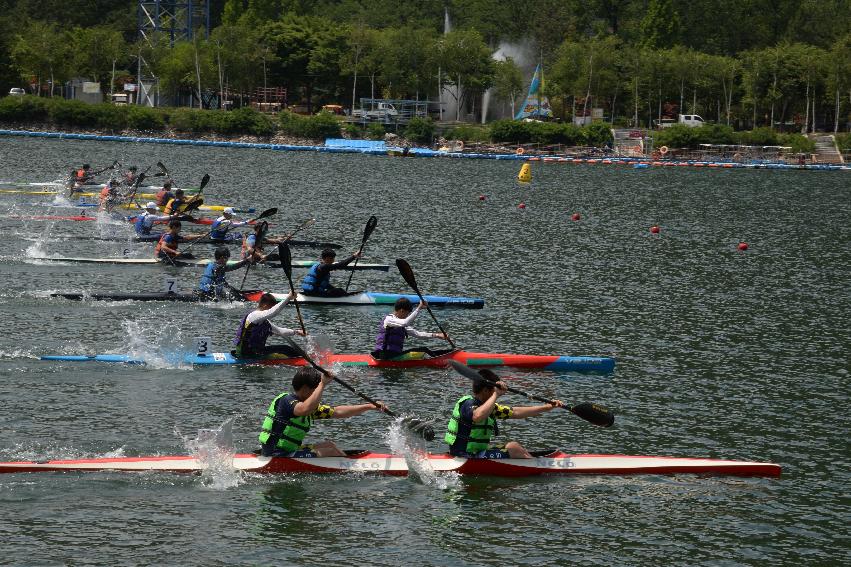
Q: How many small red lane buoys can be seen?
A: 5